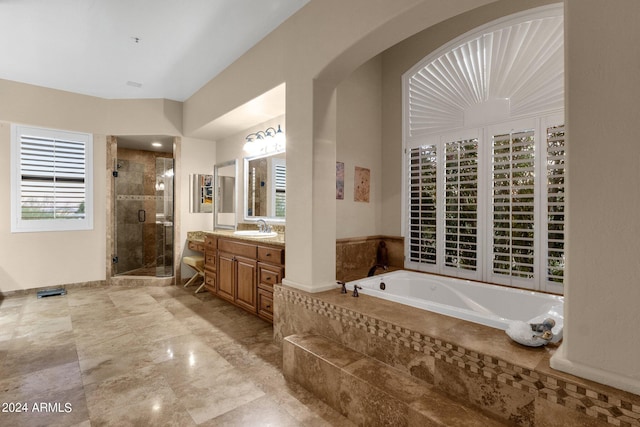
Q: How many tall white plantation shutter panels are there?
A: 4